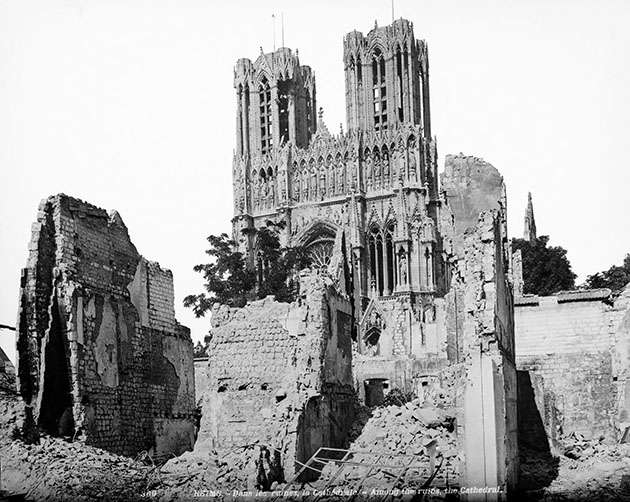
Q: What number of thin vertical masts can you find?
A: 3